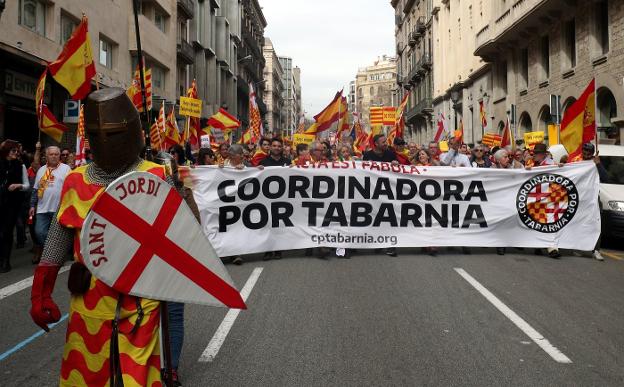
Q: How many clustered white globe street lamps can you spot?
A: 0